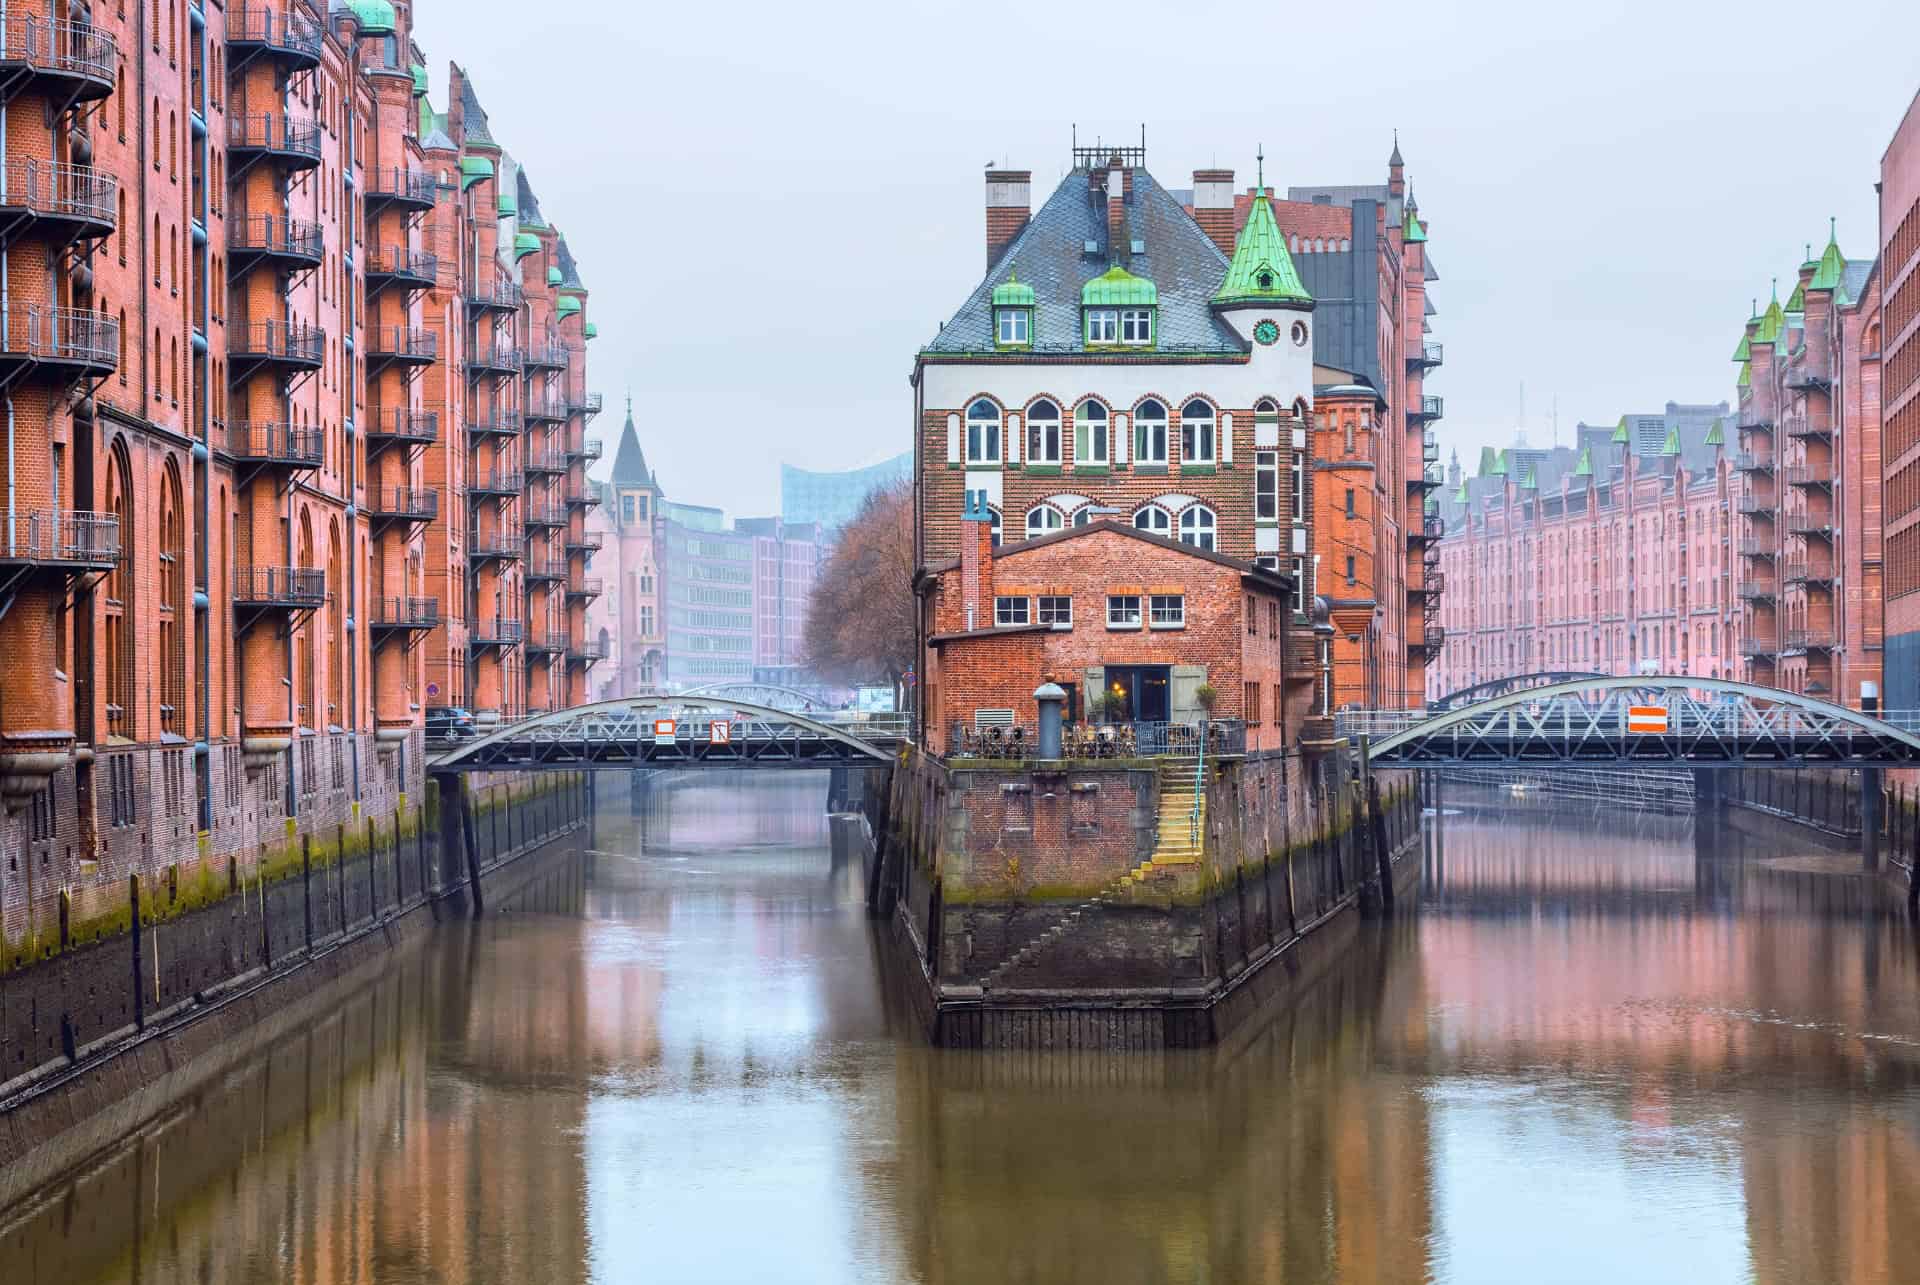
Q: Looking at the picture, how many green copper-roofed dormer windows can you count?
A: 2